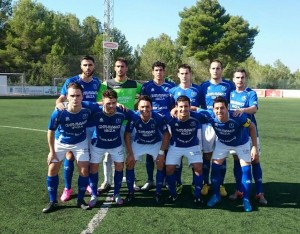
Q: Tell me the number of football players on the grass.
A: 11